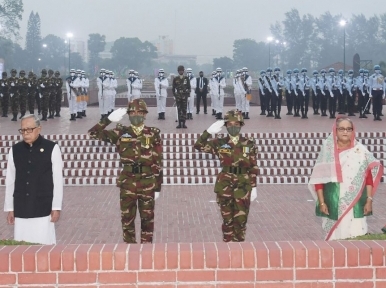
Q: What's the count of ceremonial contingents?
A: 3